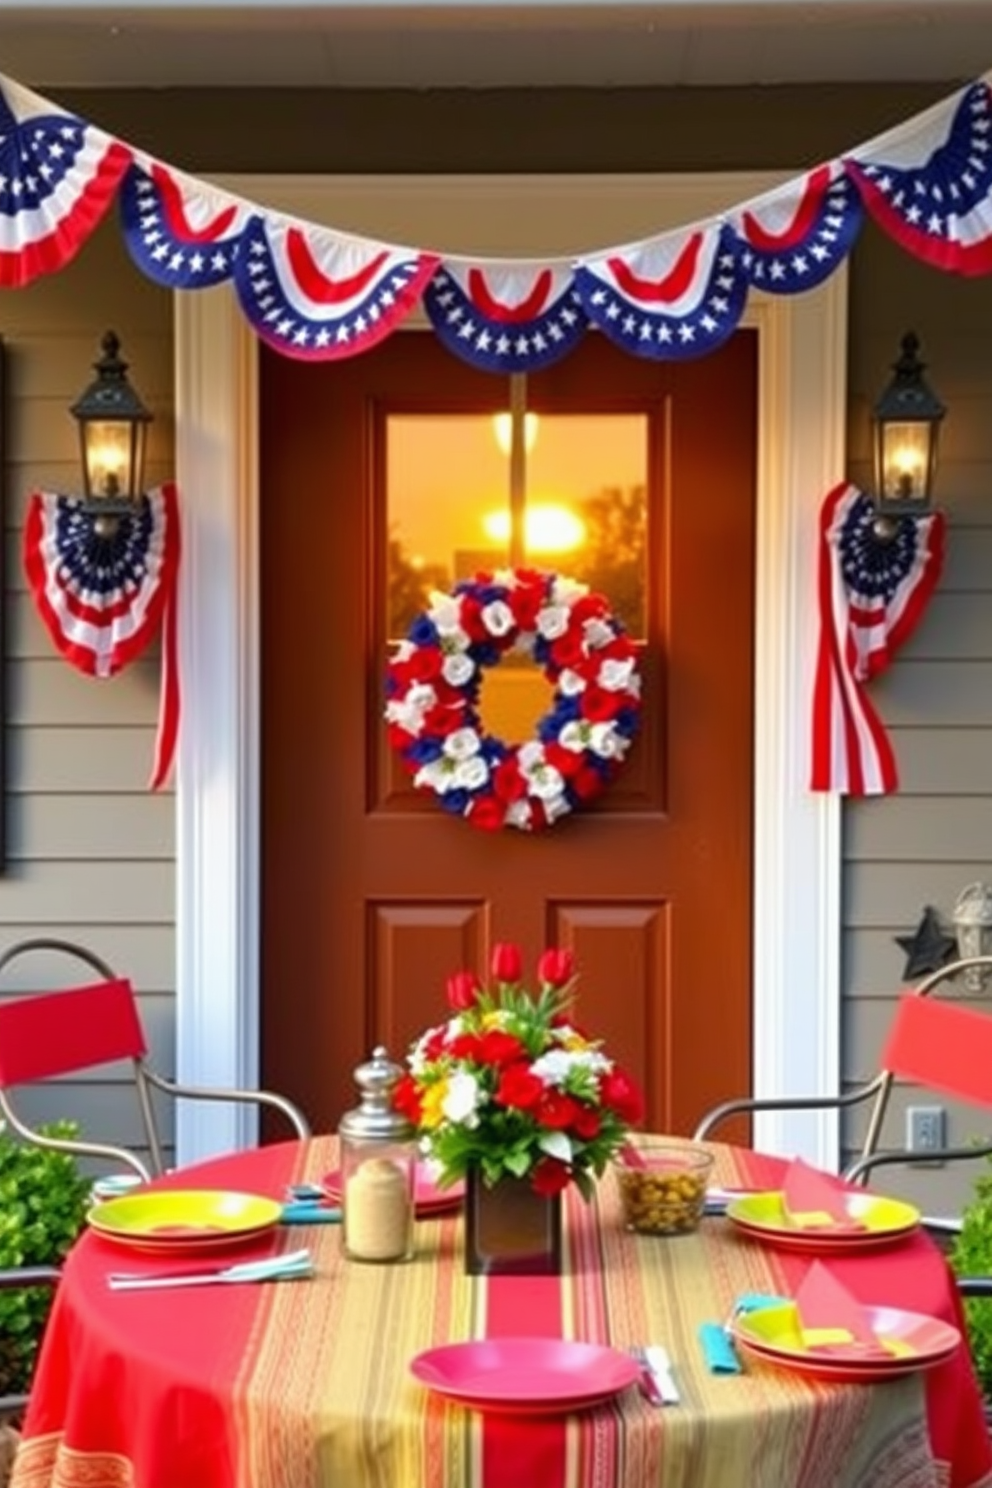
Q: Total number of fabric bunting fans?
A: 9